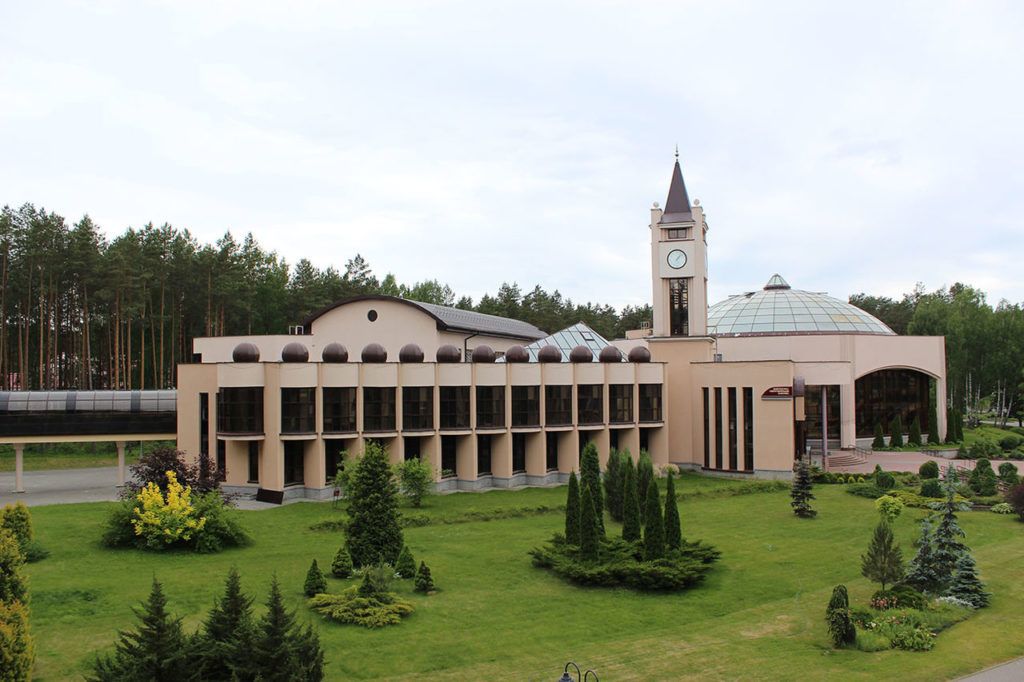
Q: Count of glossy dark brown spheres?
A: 12